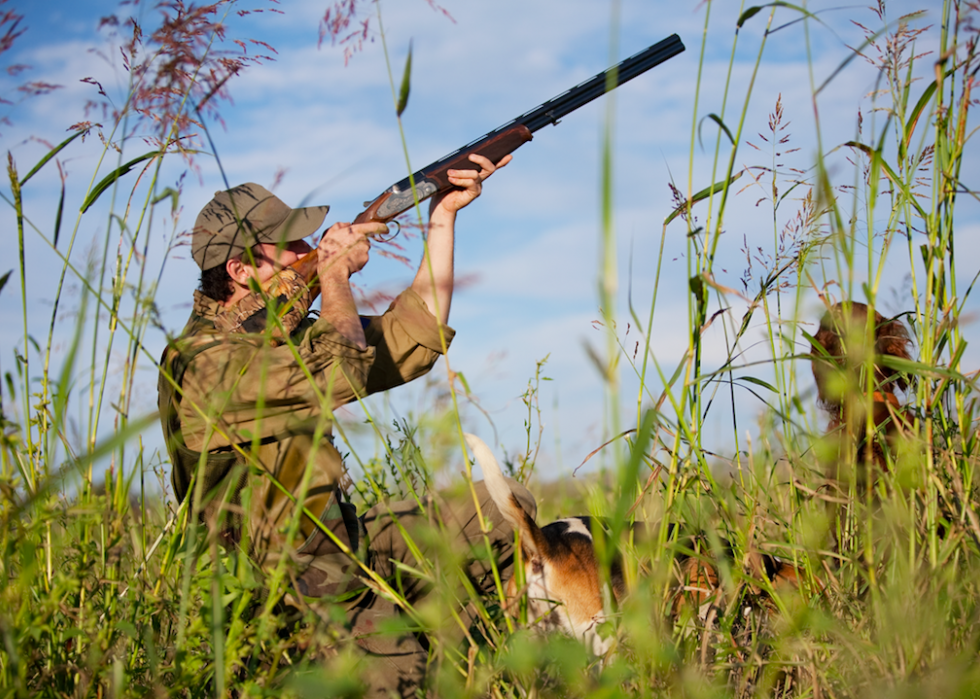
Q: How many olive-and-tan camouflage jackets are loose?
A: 1